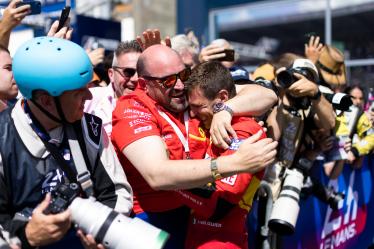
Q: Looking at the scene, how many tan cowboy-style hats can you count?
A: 1